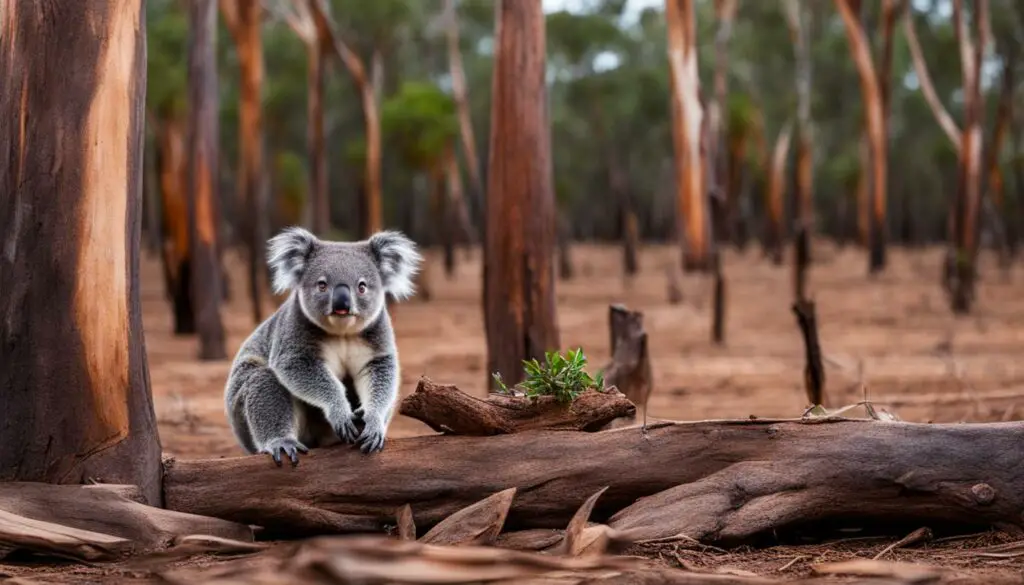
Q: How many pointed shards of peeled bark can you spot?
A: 3